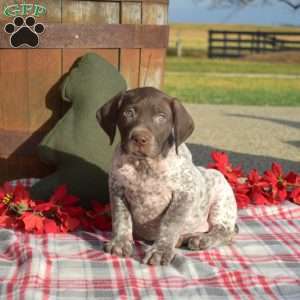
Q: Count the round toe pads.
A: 4